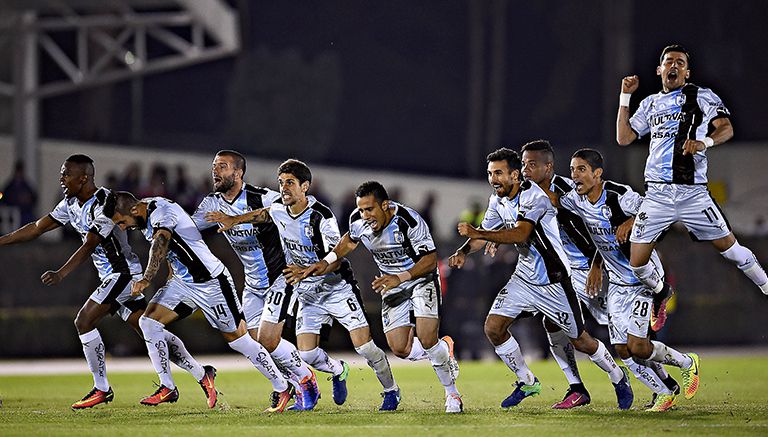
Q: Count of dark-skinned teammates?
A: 2